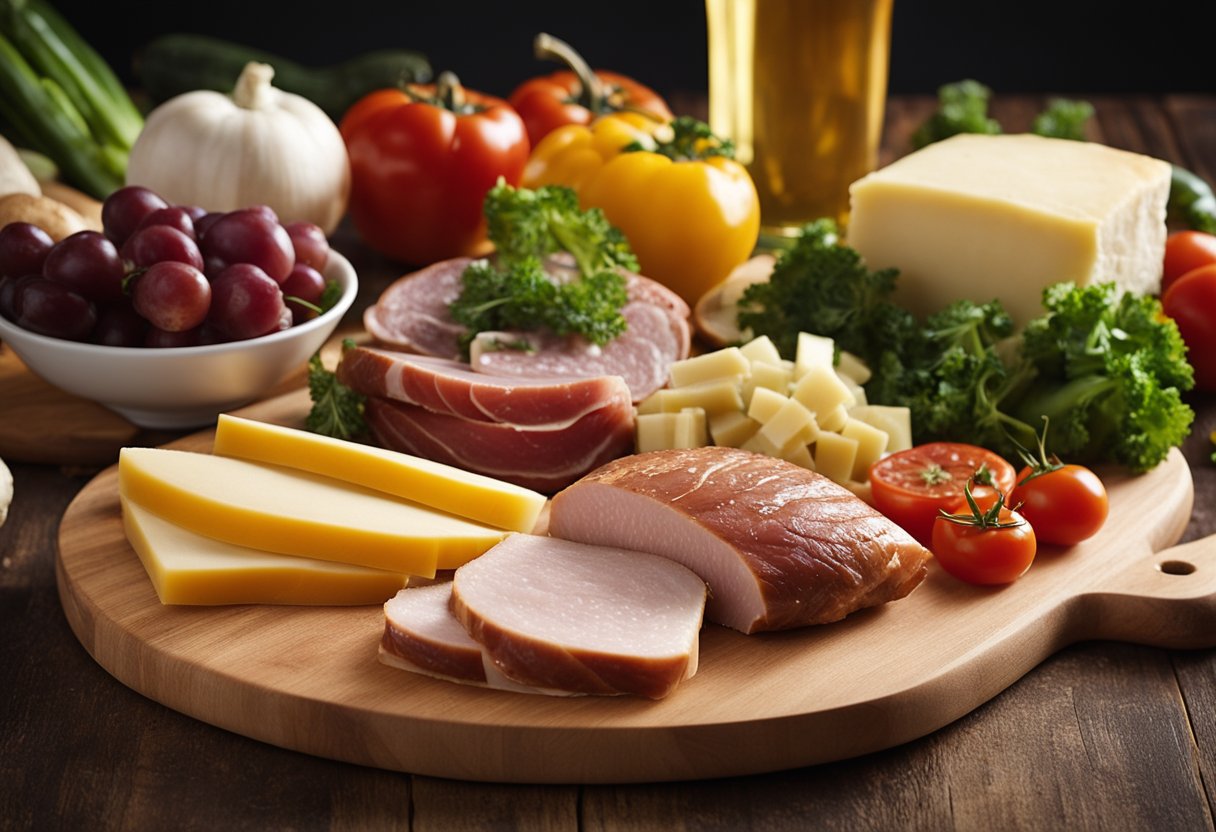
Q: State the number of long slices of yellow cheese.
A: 3